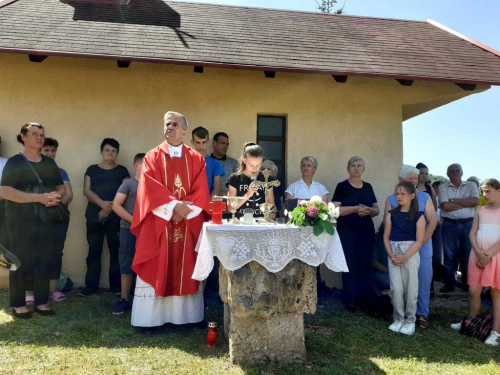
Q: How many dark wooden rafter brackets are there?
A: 7